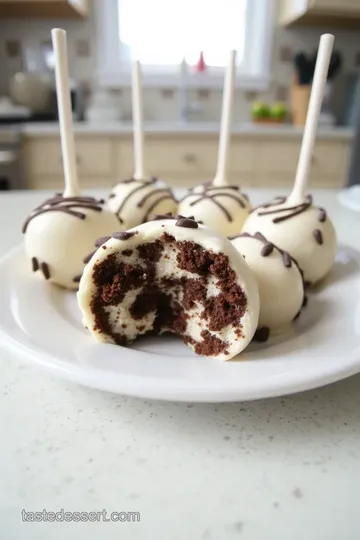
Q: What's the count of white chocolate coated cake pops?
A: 6